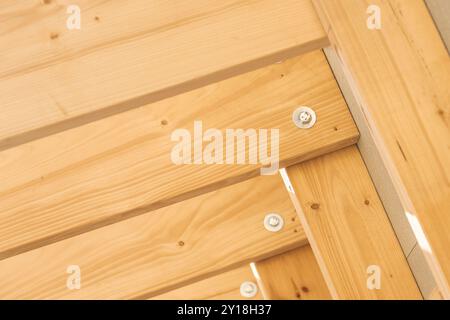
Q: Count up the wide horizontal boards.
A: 4